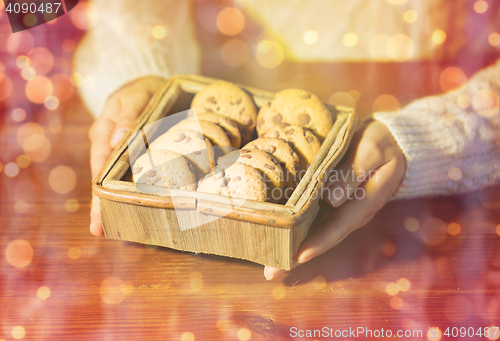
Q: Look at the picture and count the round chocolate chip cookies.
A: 10